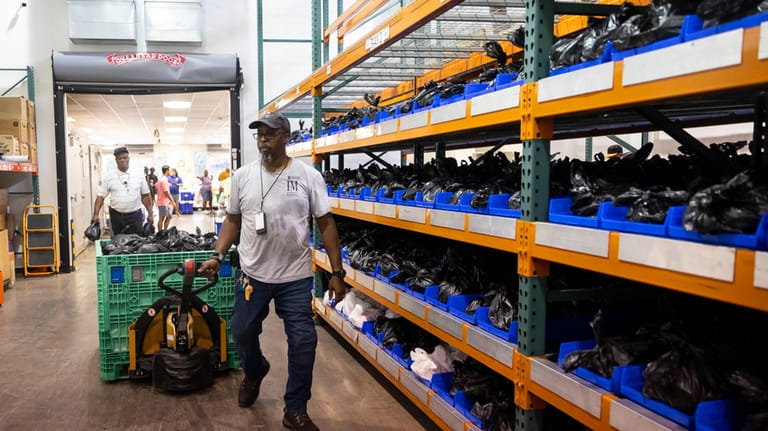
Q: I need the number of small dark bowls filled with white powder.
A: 0